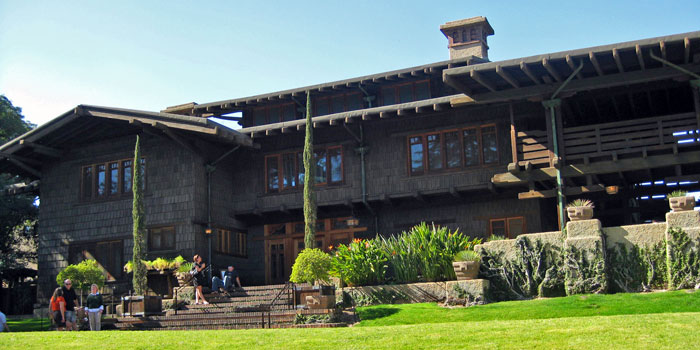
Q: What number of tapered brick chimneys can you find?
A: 1